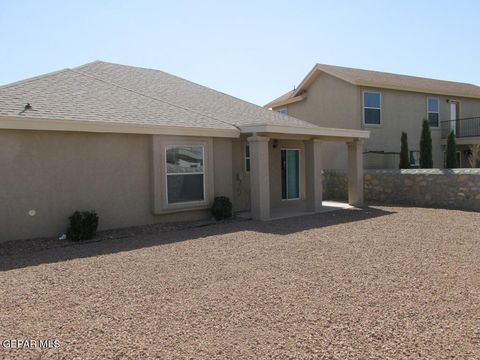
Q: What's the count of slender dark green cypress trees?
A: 3